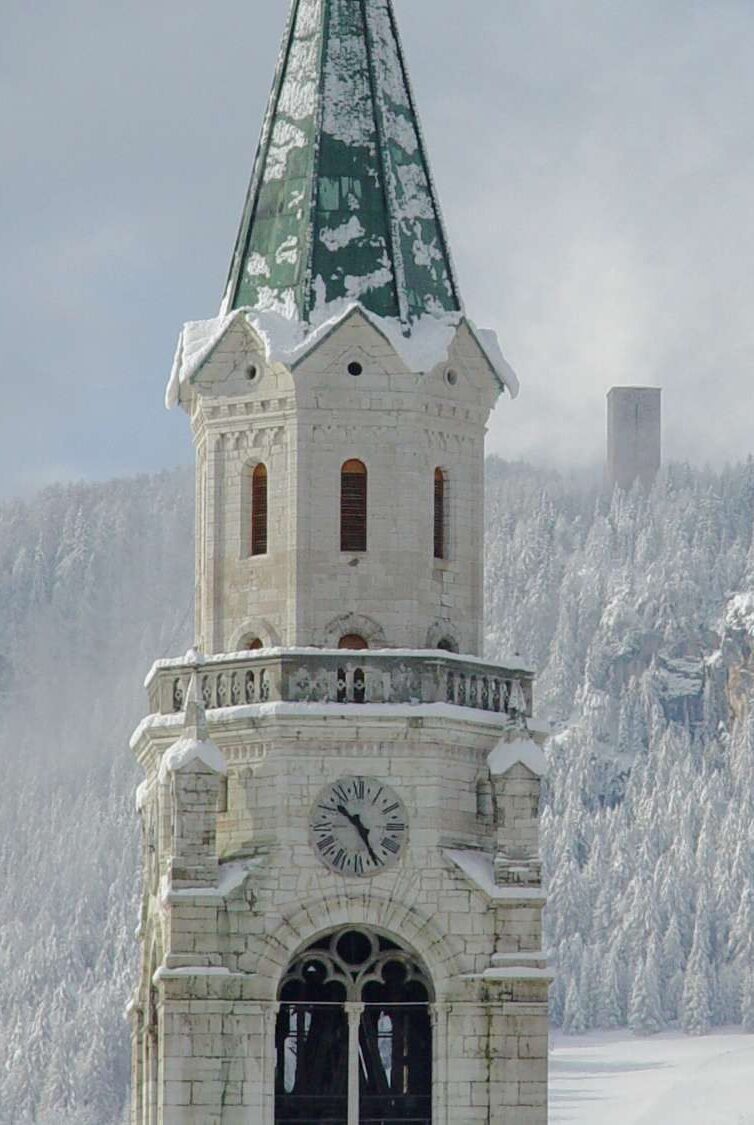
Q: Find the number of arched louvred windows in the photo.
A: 3